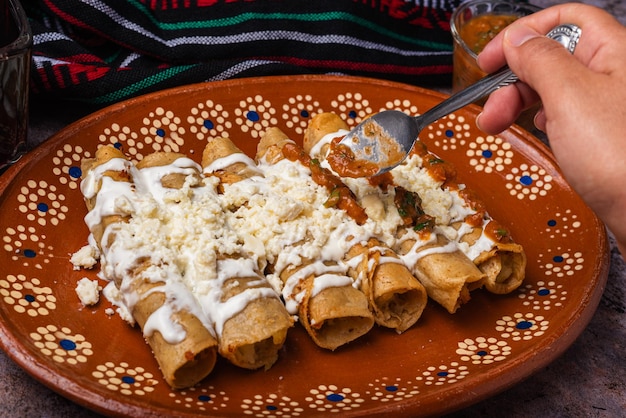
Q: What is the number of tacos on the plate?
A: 6